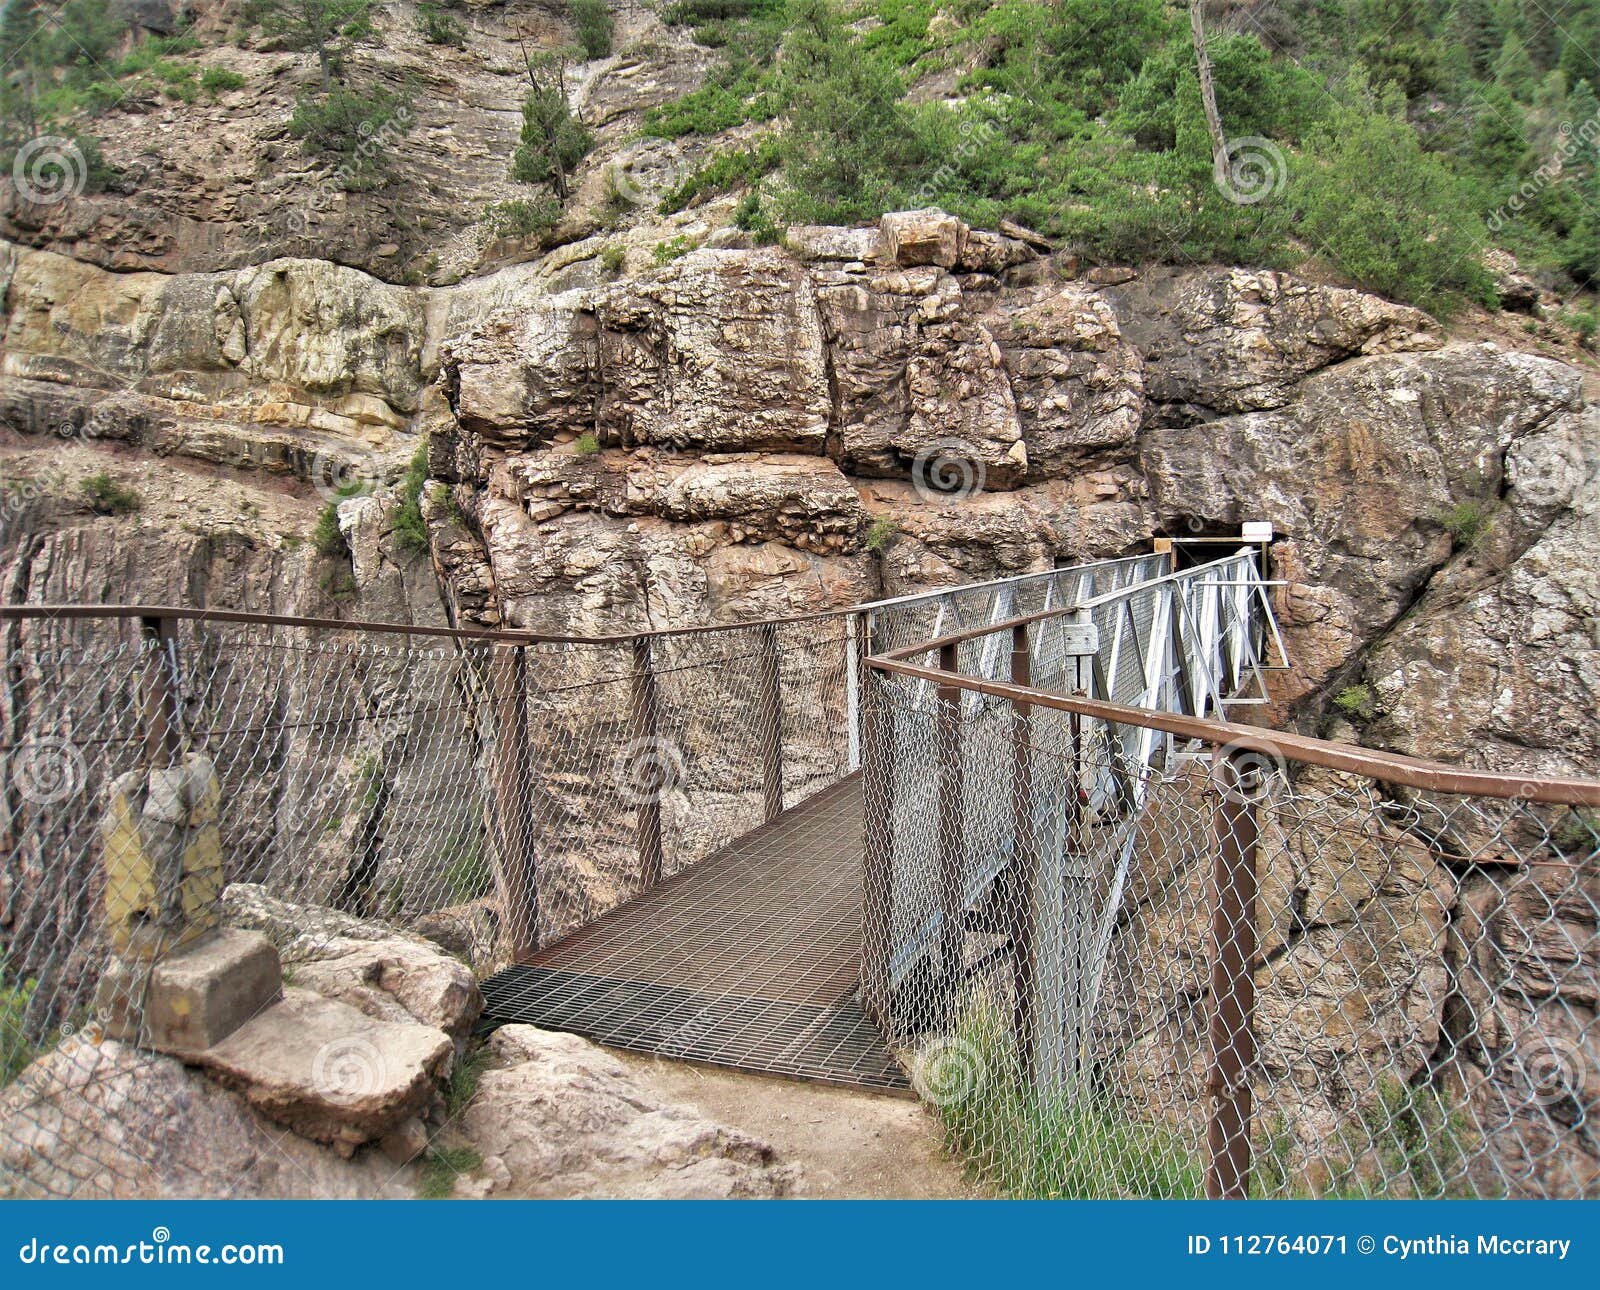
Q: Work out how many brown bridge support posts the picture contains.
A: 8